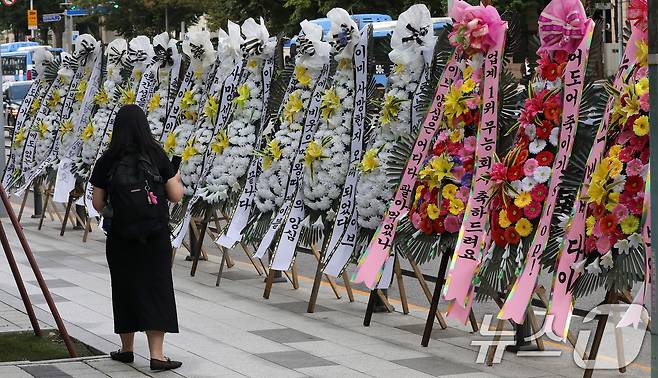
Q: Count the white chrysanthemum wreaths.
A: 12